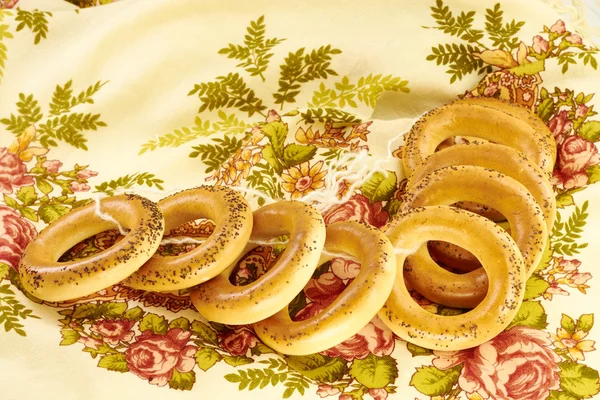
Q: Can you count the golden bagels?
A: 9